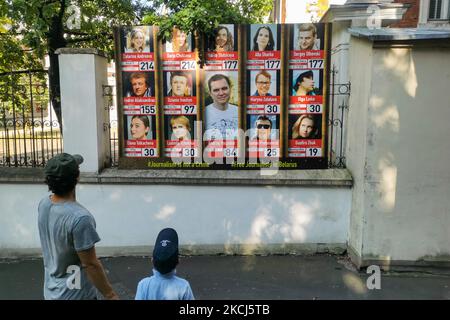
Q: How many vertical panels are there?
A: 5